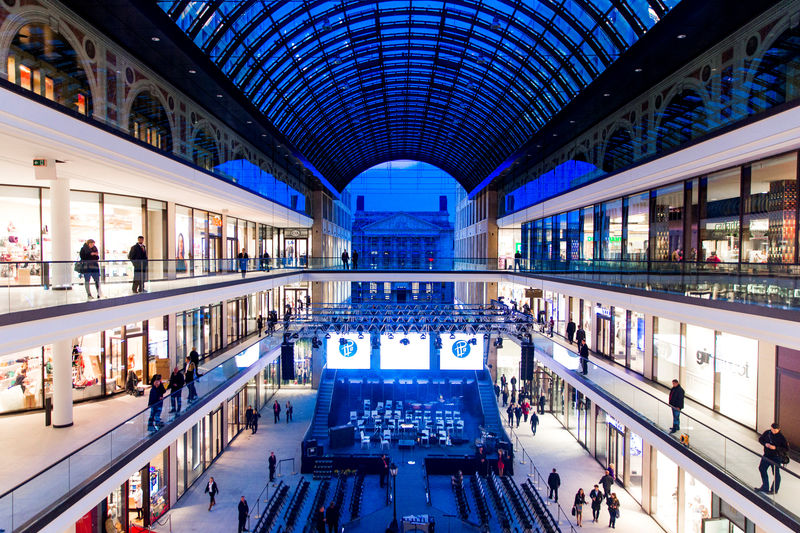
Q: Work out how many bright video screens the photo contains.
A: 3